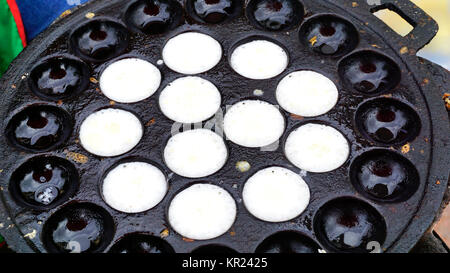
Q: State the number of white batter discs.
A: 12